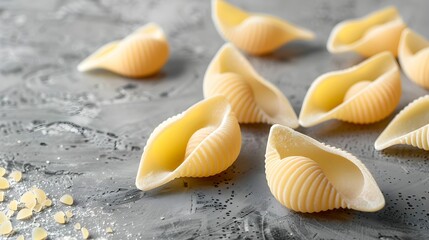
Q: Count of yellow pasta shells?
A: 9